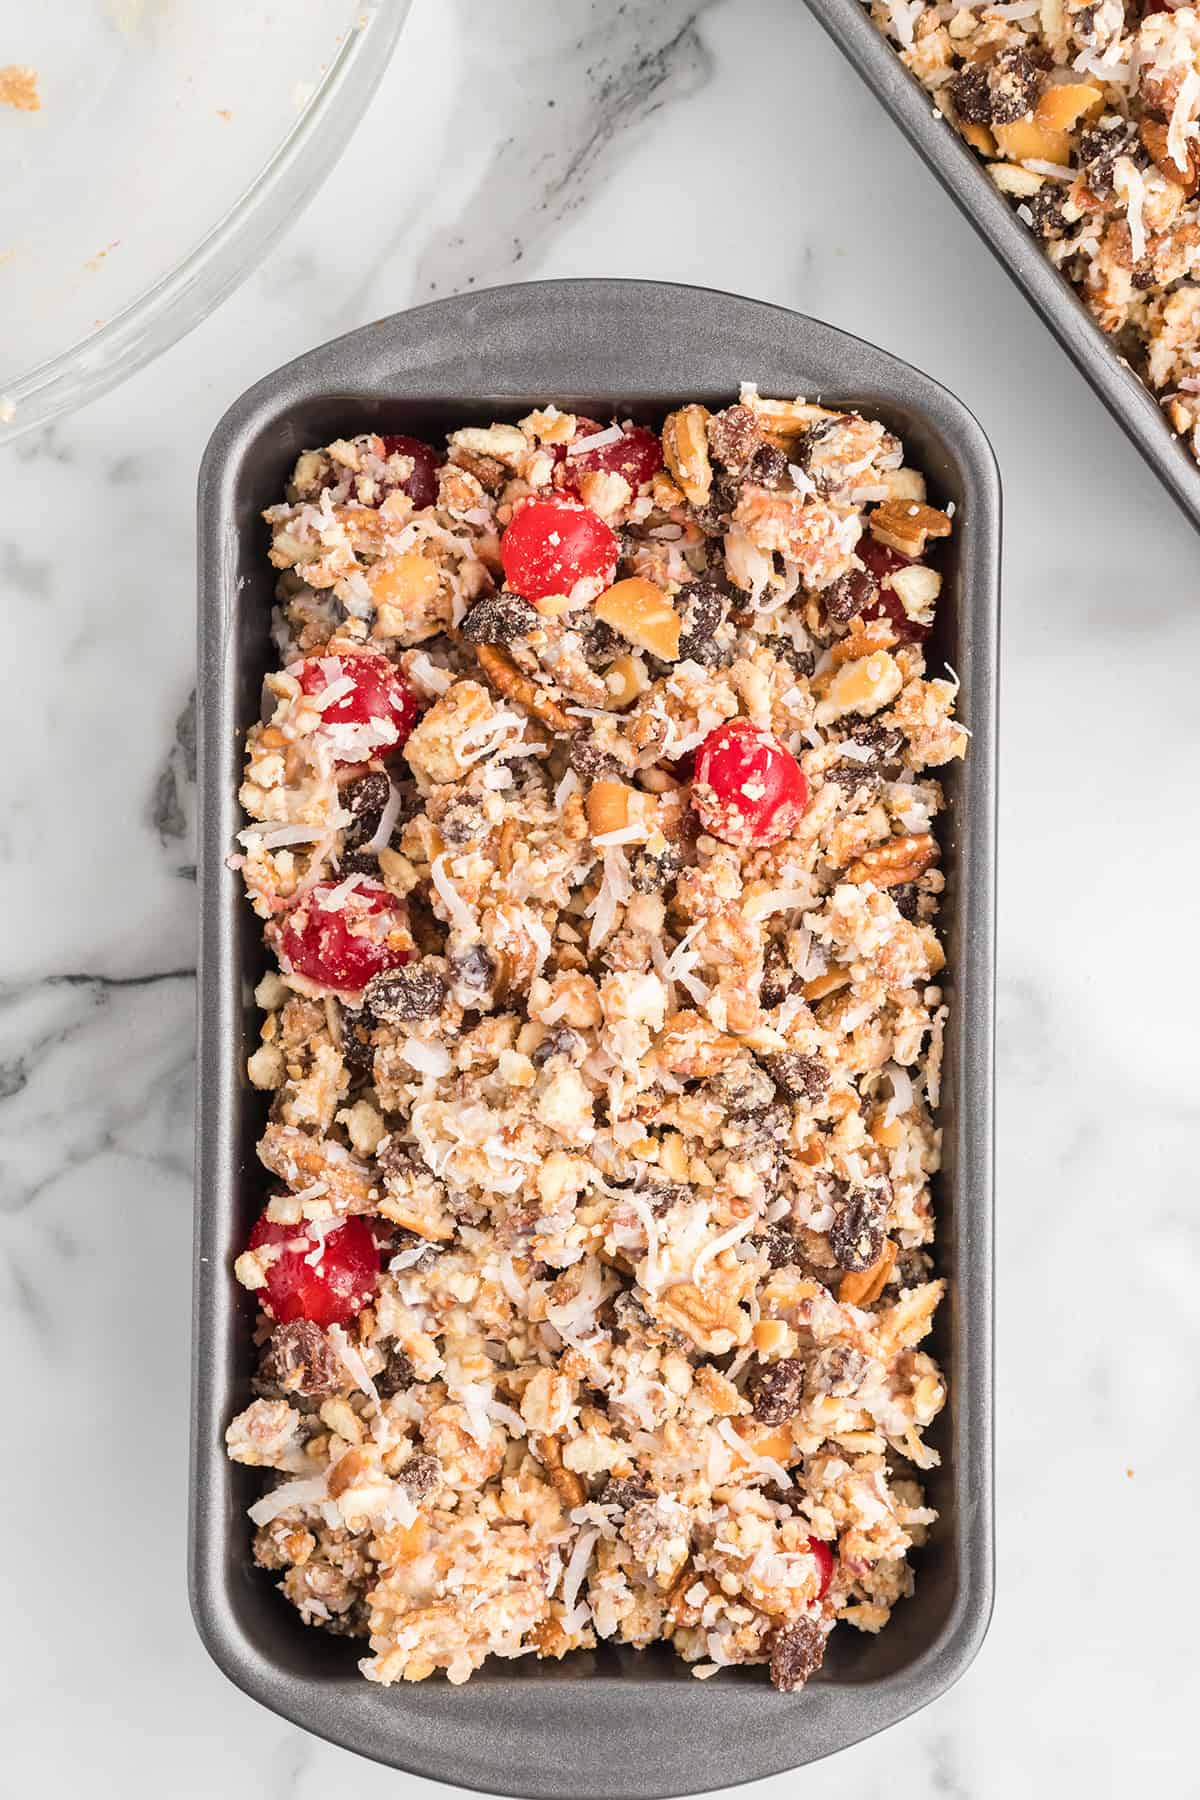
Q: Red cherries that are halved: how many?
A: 0